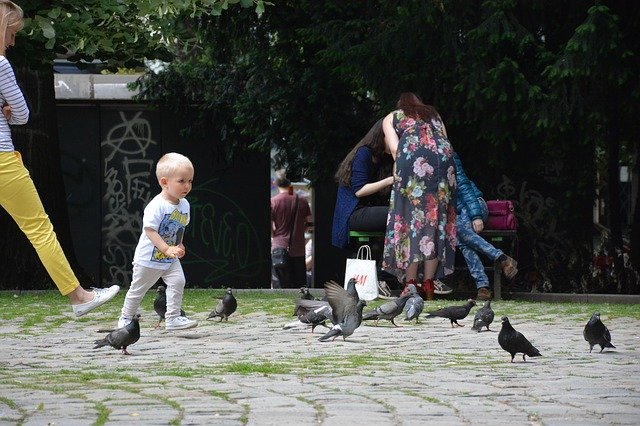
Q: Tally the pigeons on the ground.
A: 13